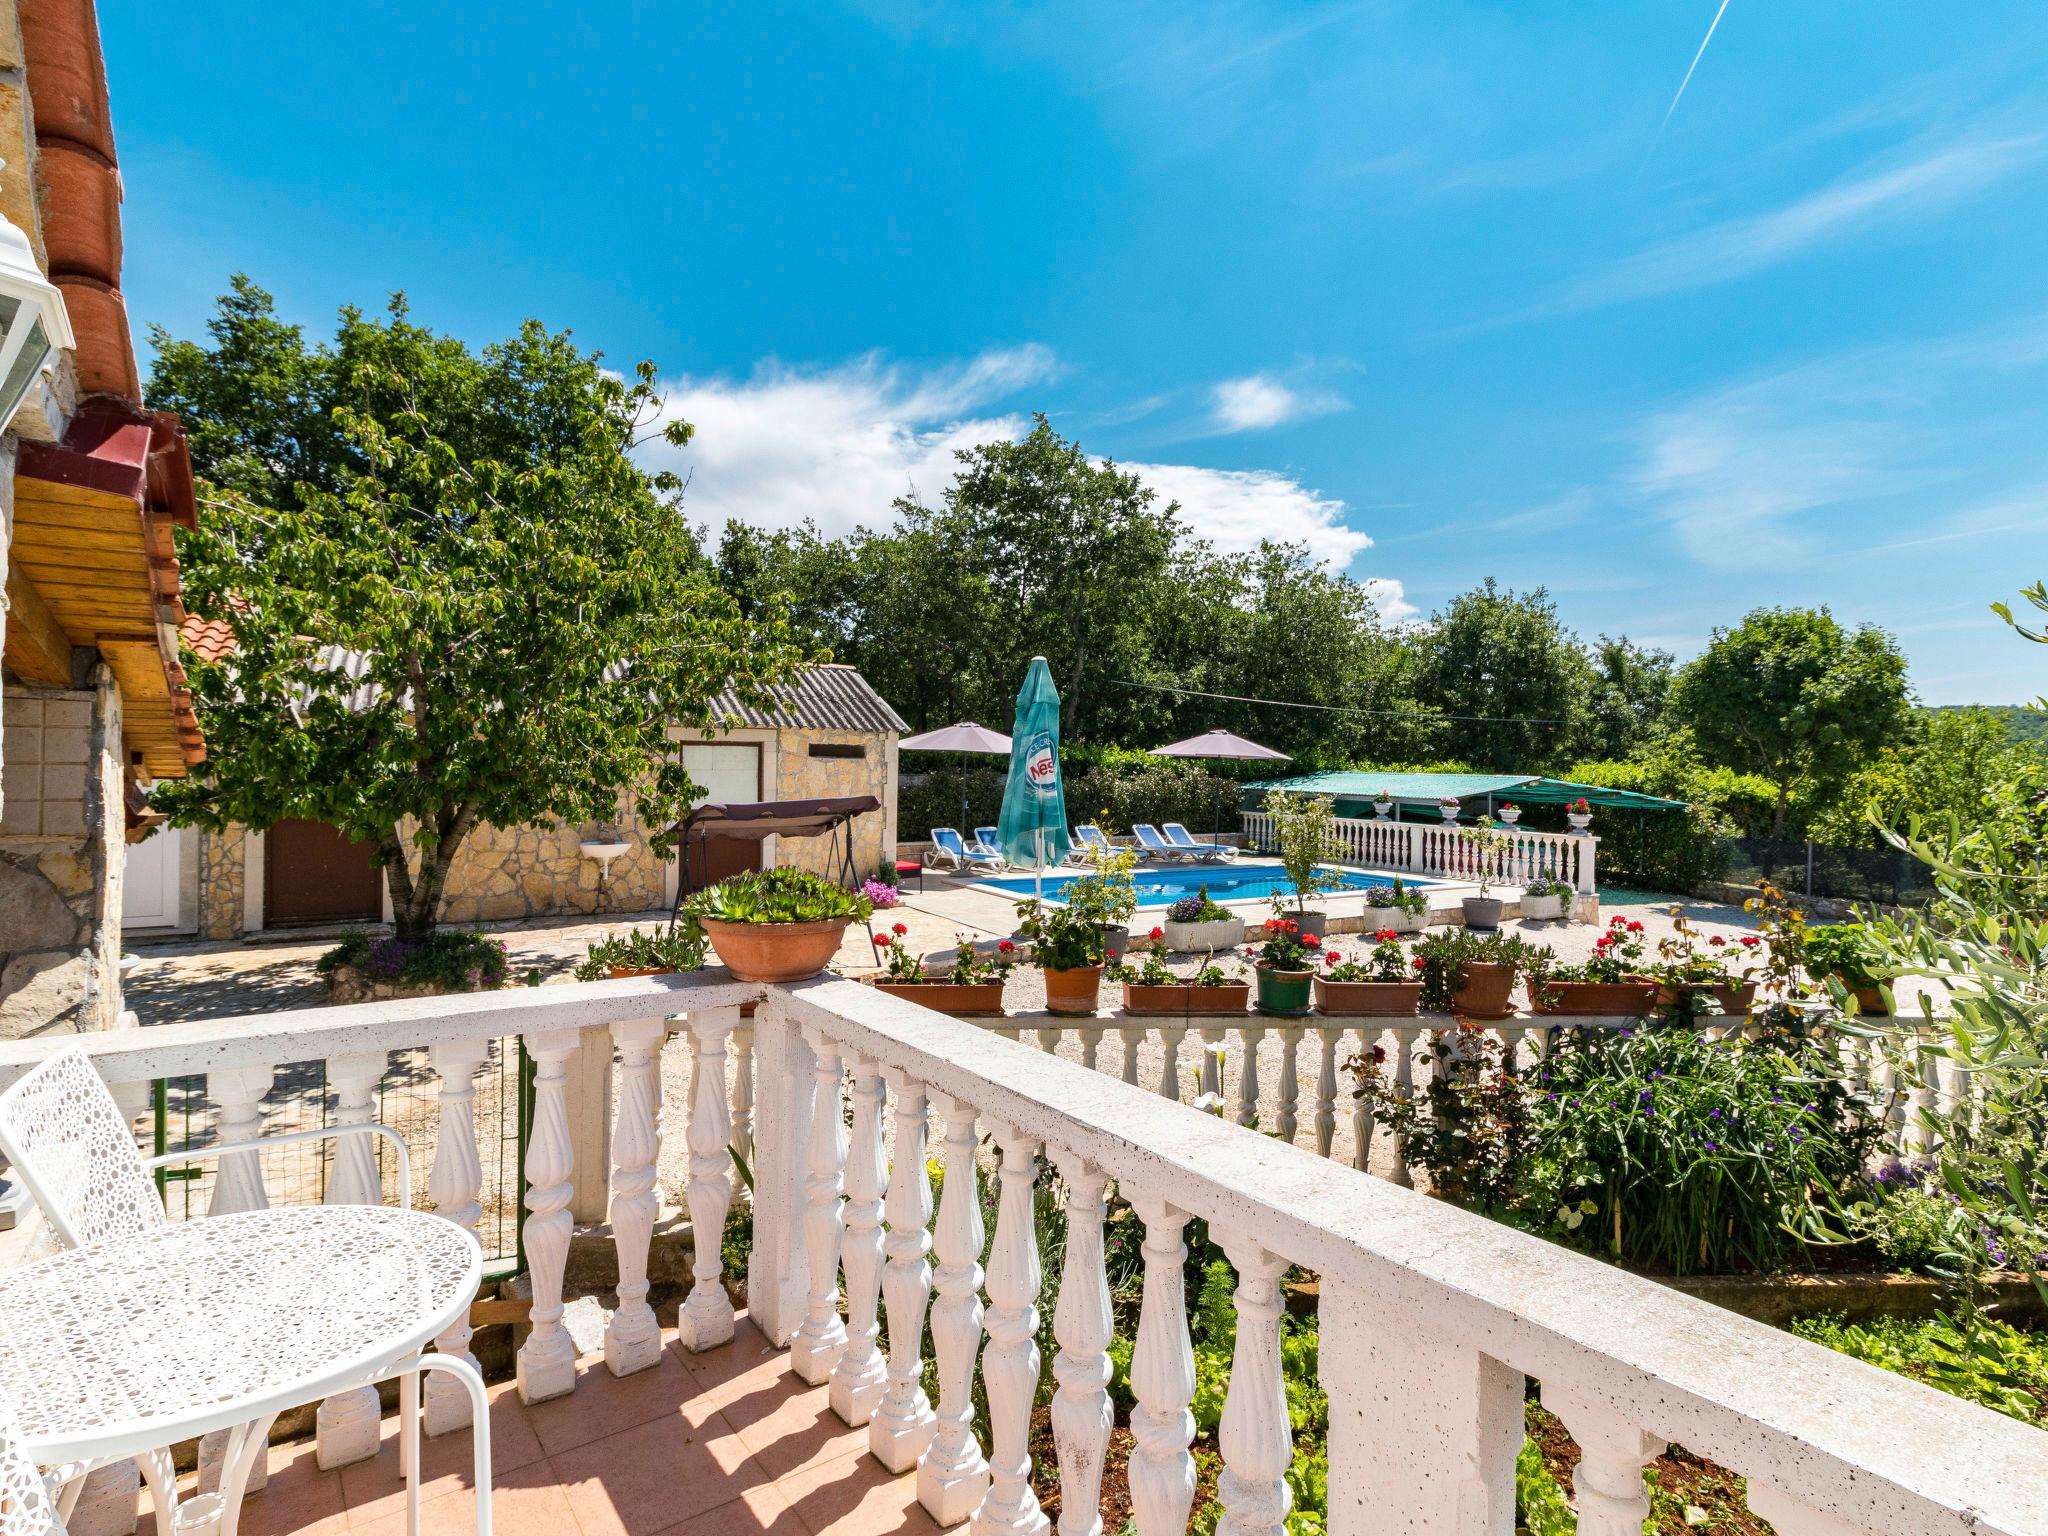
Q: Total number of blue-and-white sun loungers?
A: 6